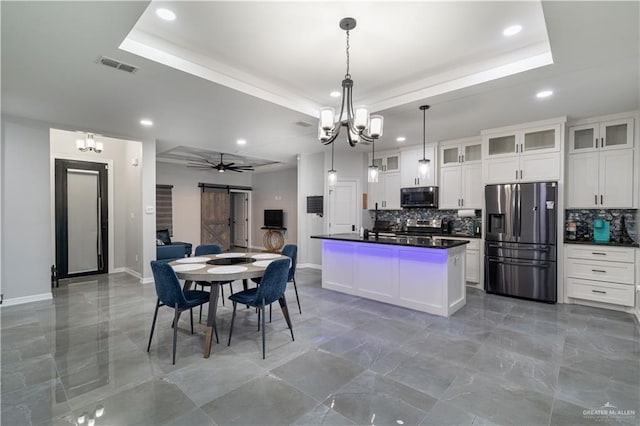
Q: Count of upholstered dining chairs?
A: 4